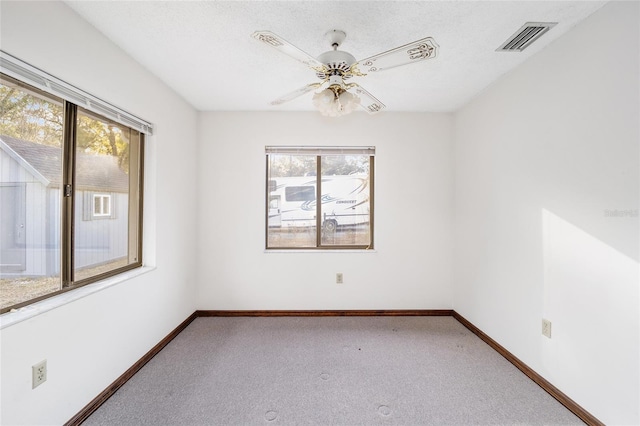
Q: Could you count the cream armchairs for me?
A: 0